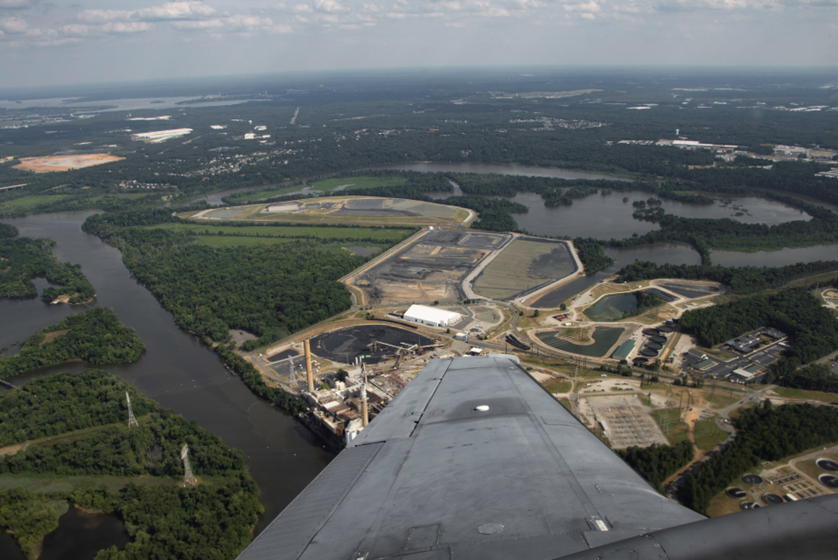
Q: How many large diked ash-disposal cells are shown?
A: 3